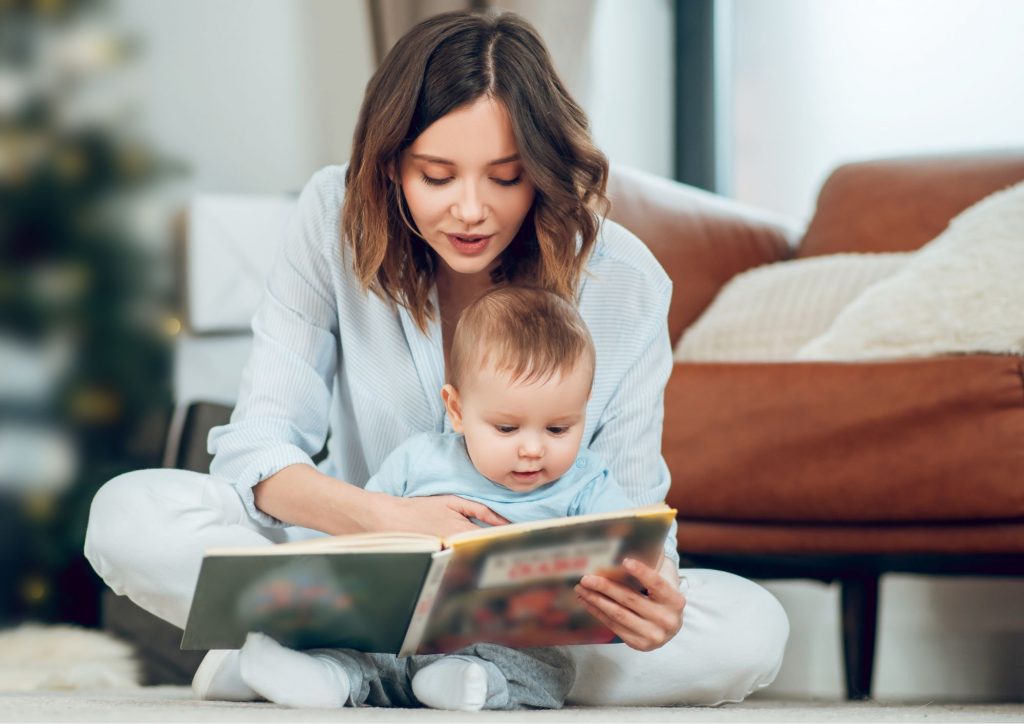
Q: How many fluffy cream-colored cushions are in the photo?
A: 2